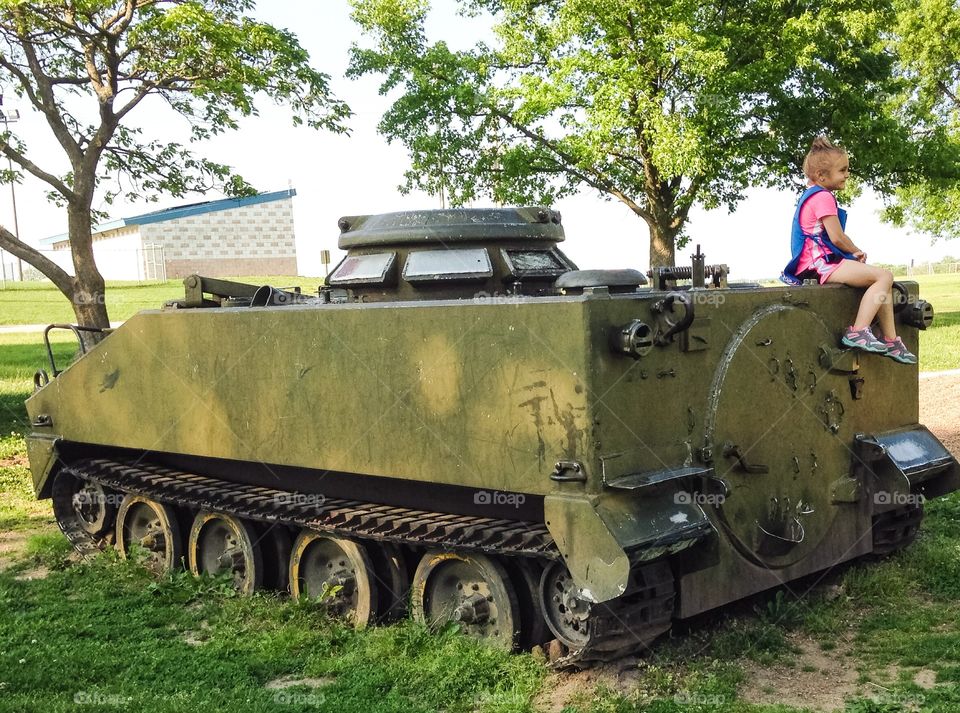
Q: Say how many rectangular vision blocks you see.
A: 3